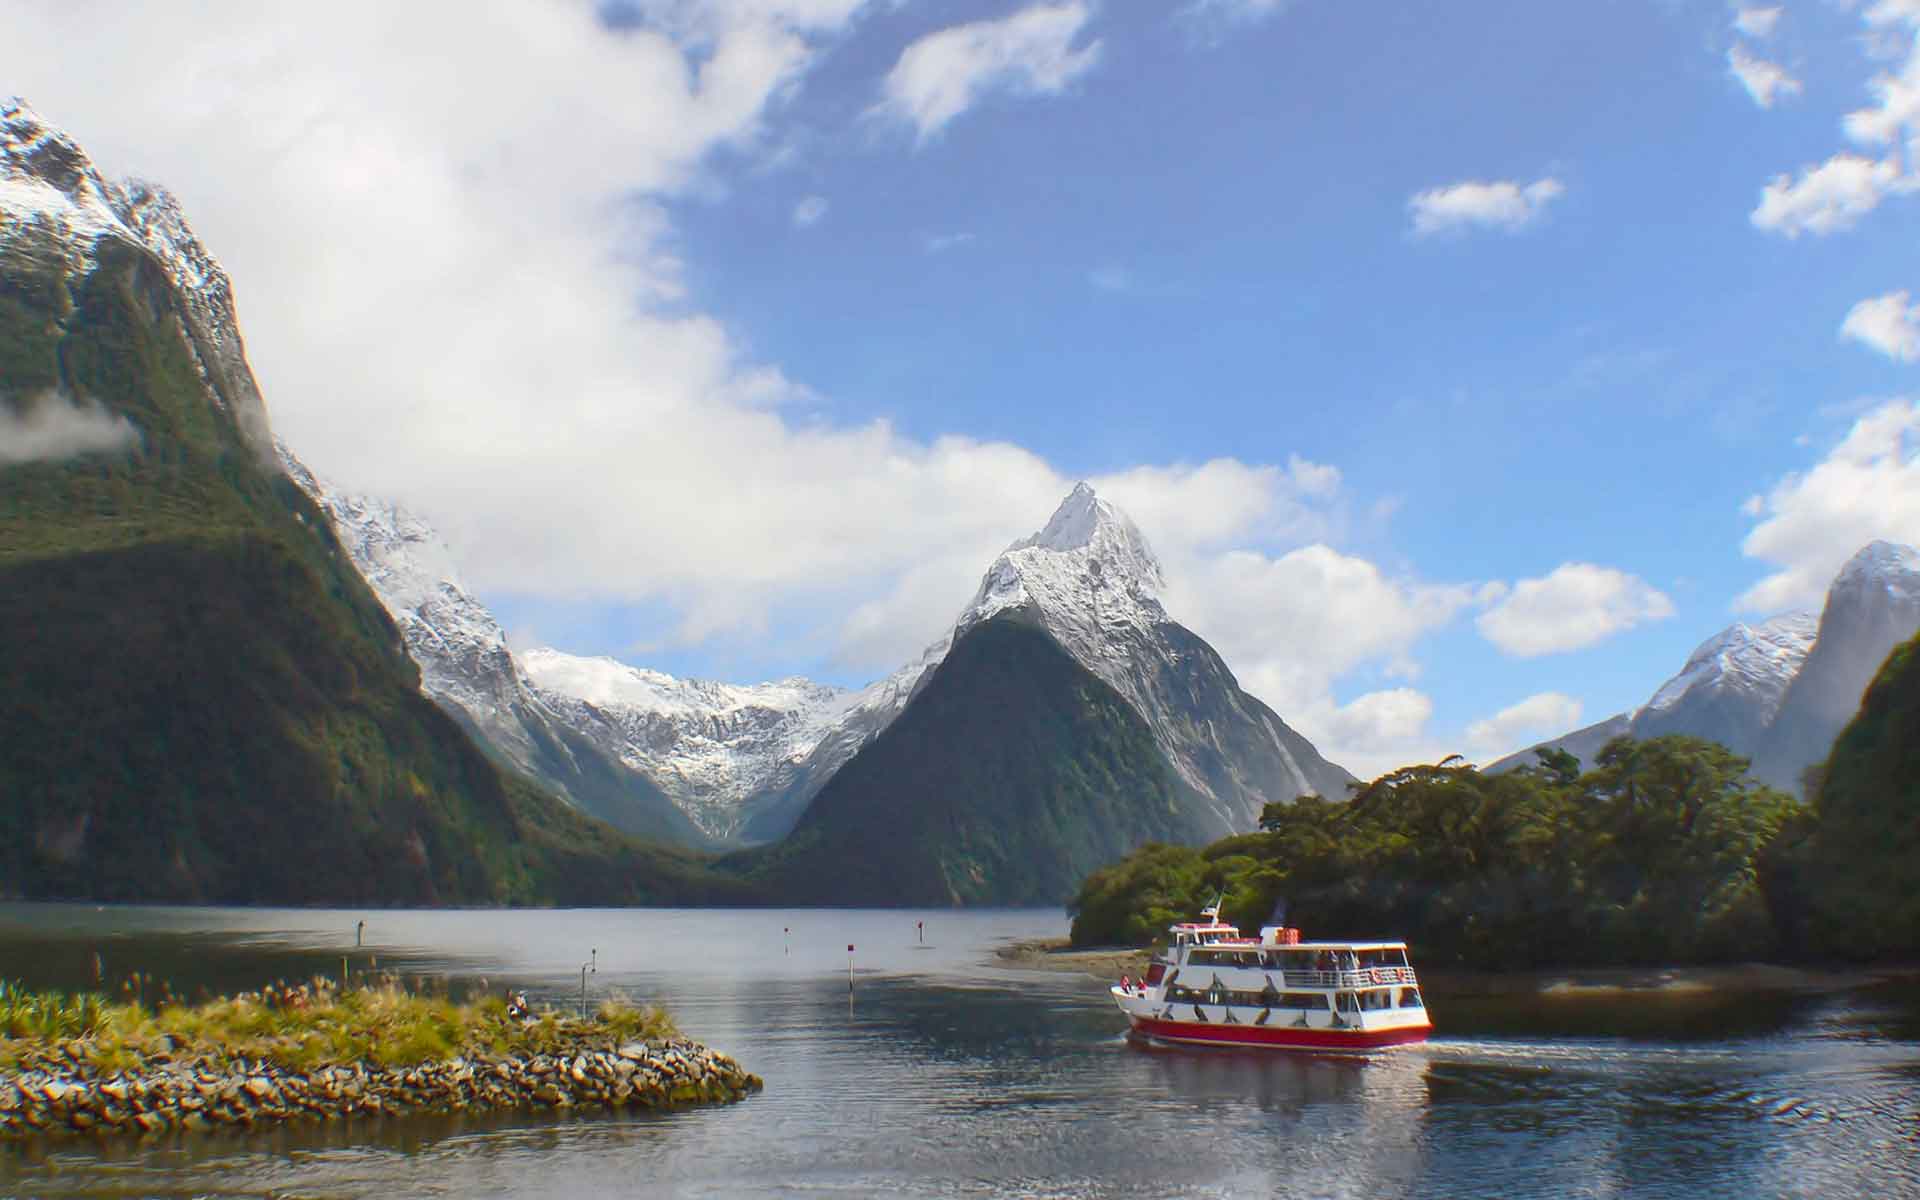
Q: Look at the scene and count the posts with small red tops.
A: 3